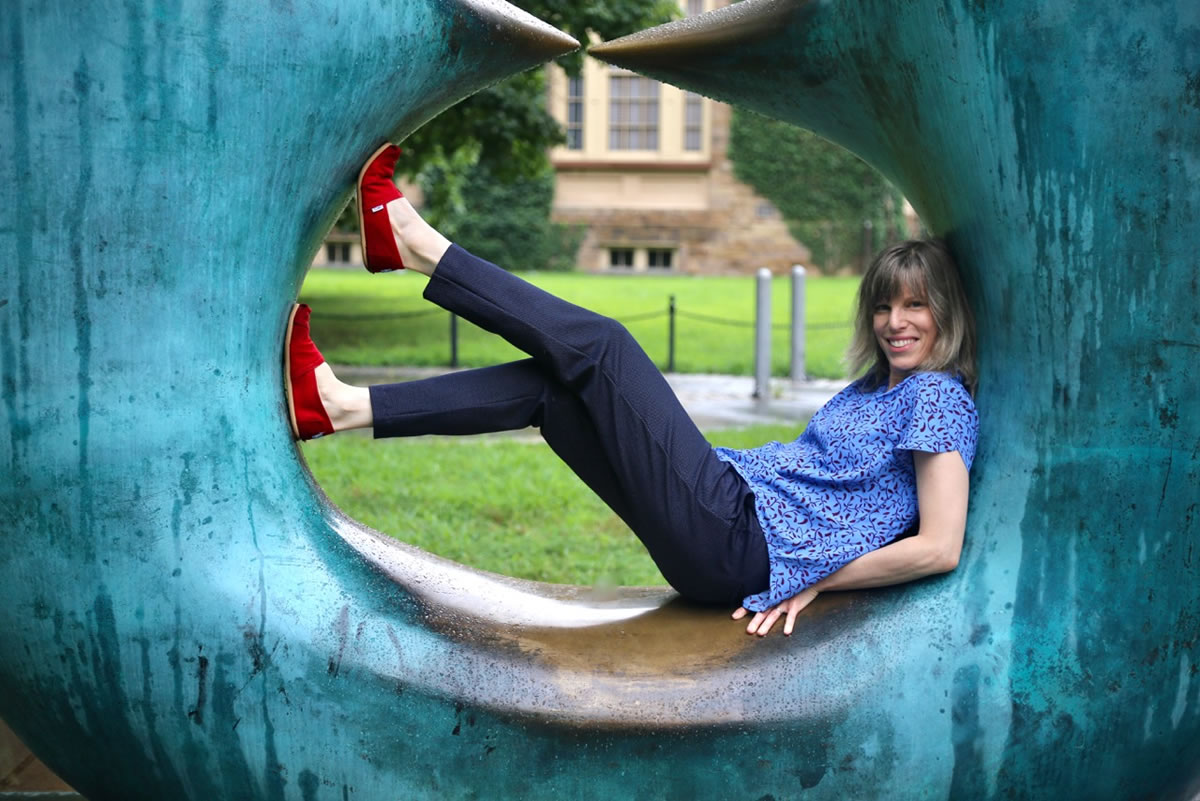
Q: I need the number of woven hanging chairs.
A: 0